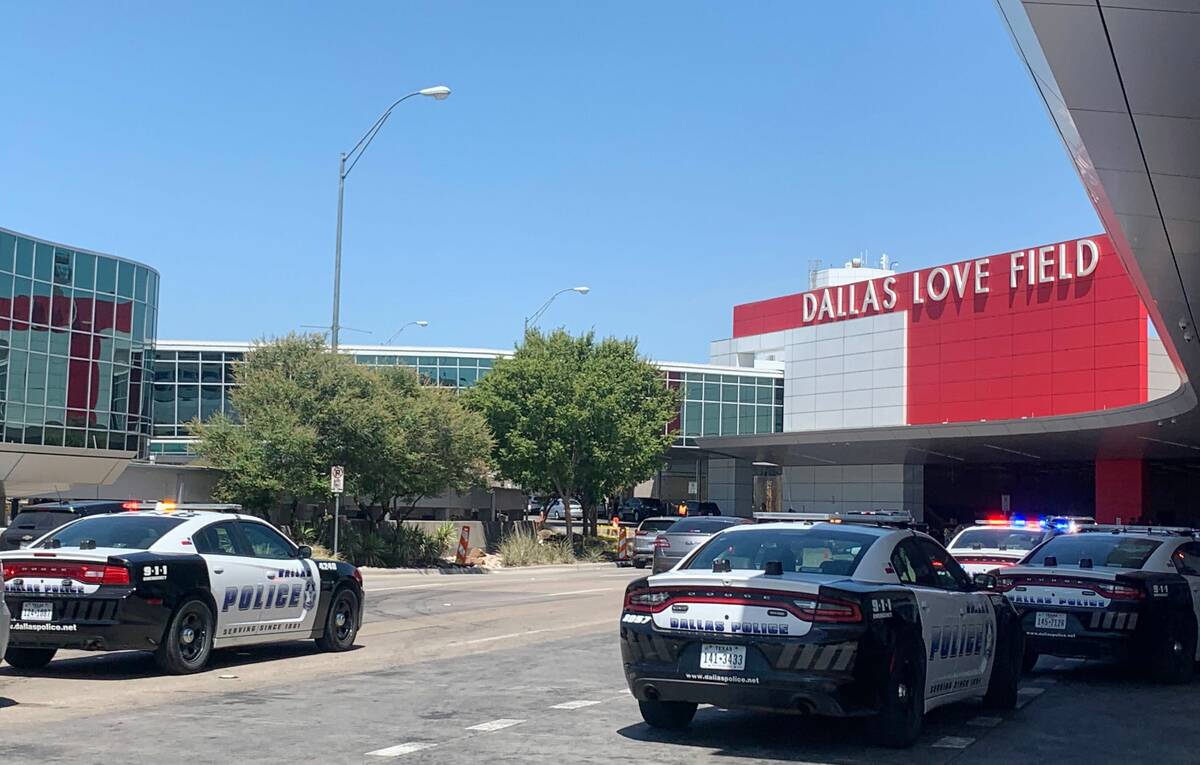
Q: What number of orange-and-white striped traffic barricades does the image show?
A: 2